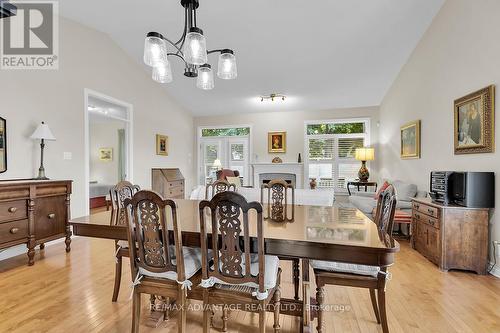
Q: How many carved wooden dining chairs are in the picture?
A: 6